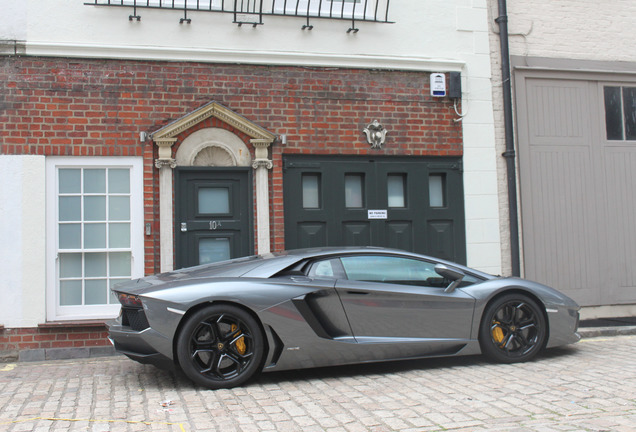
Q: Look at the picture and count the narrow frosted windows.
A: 4